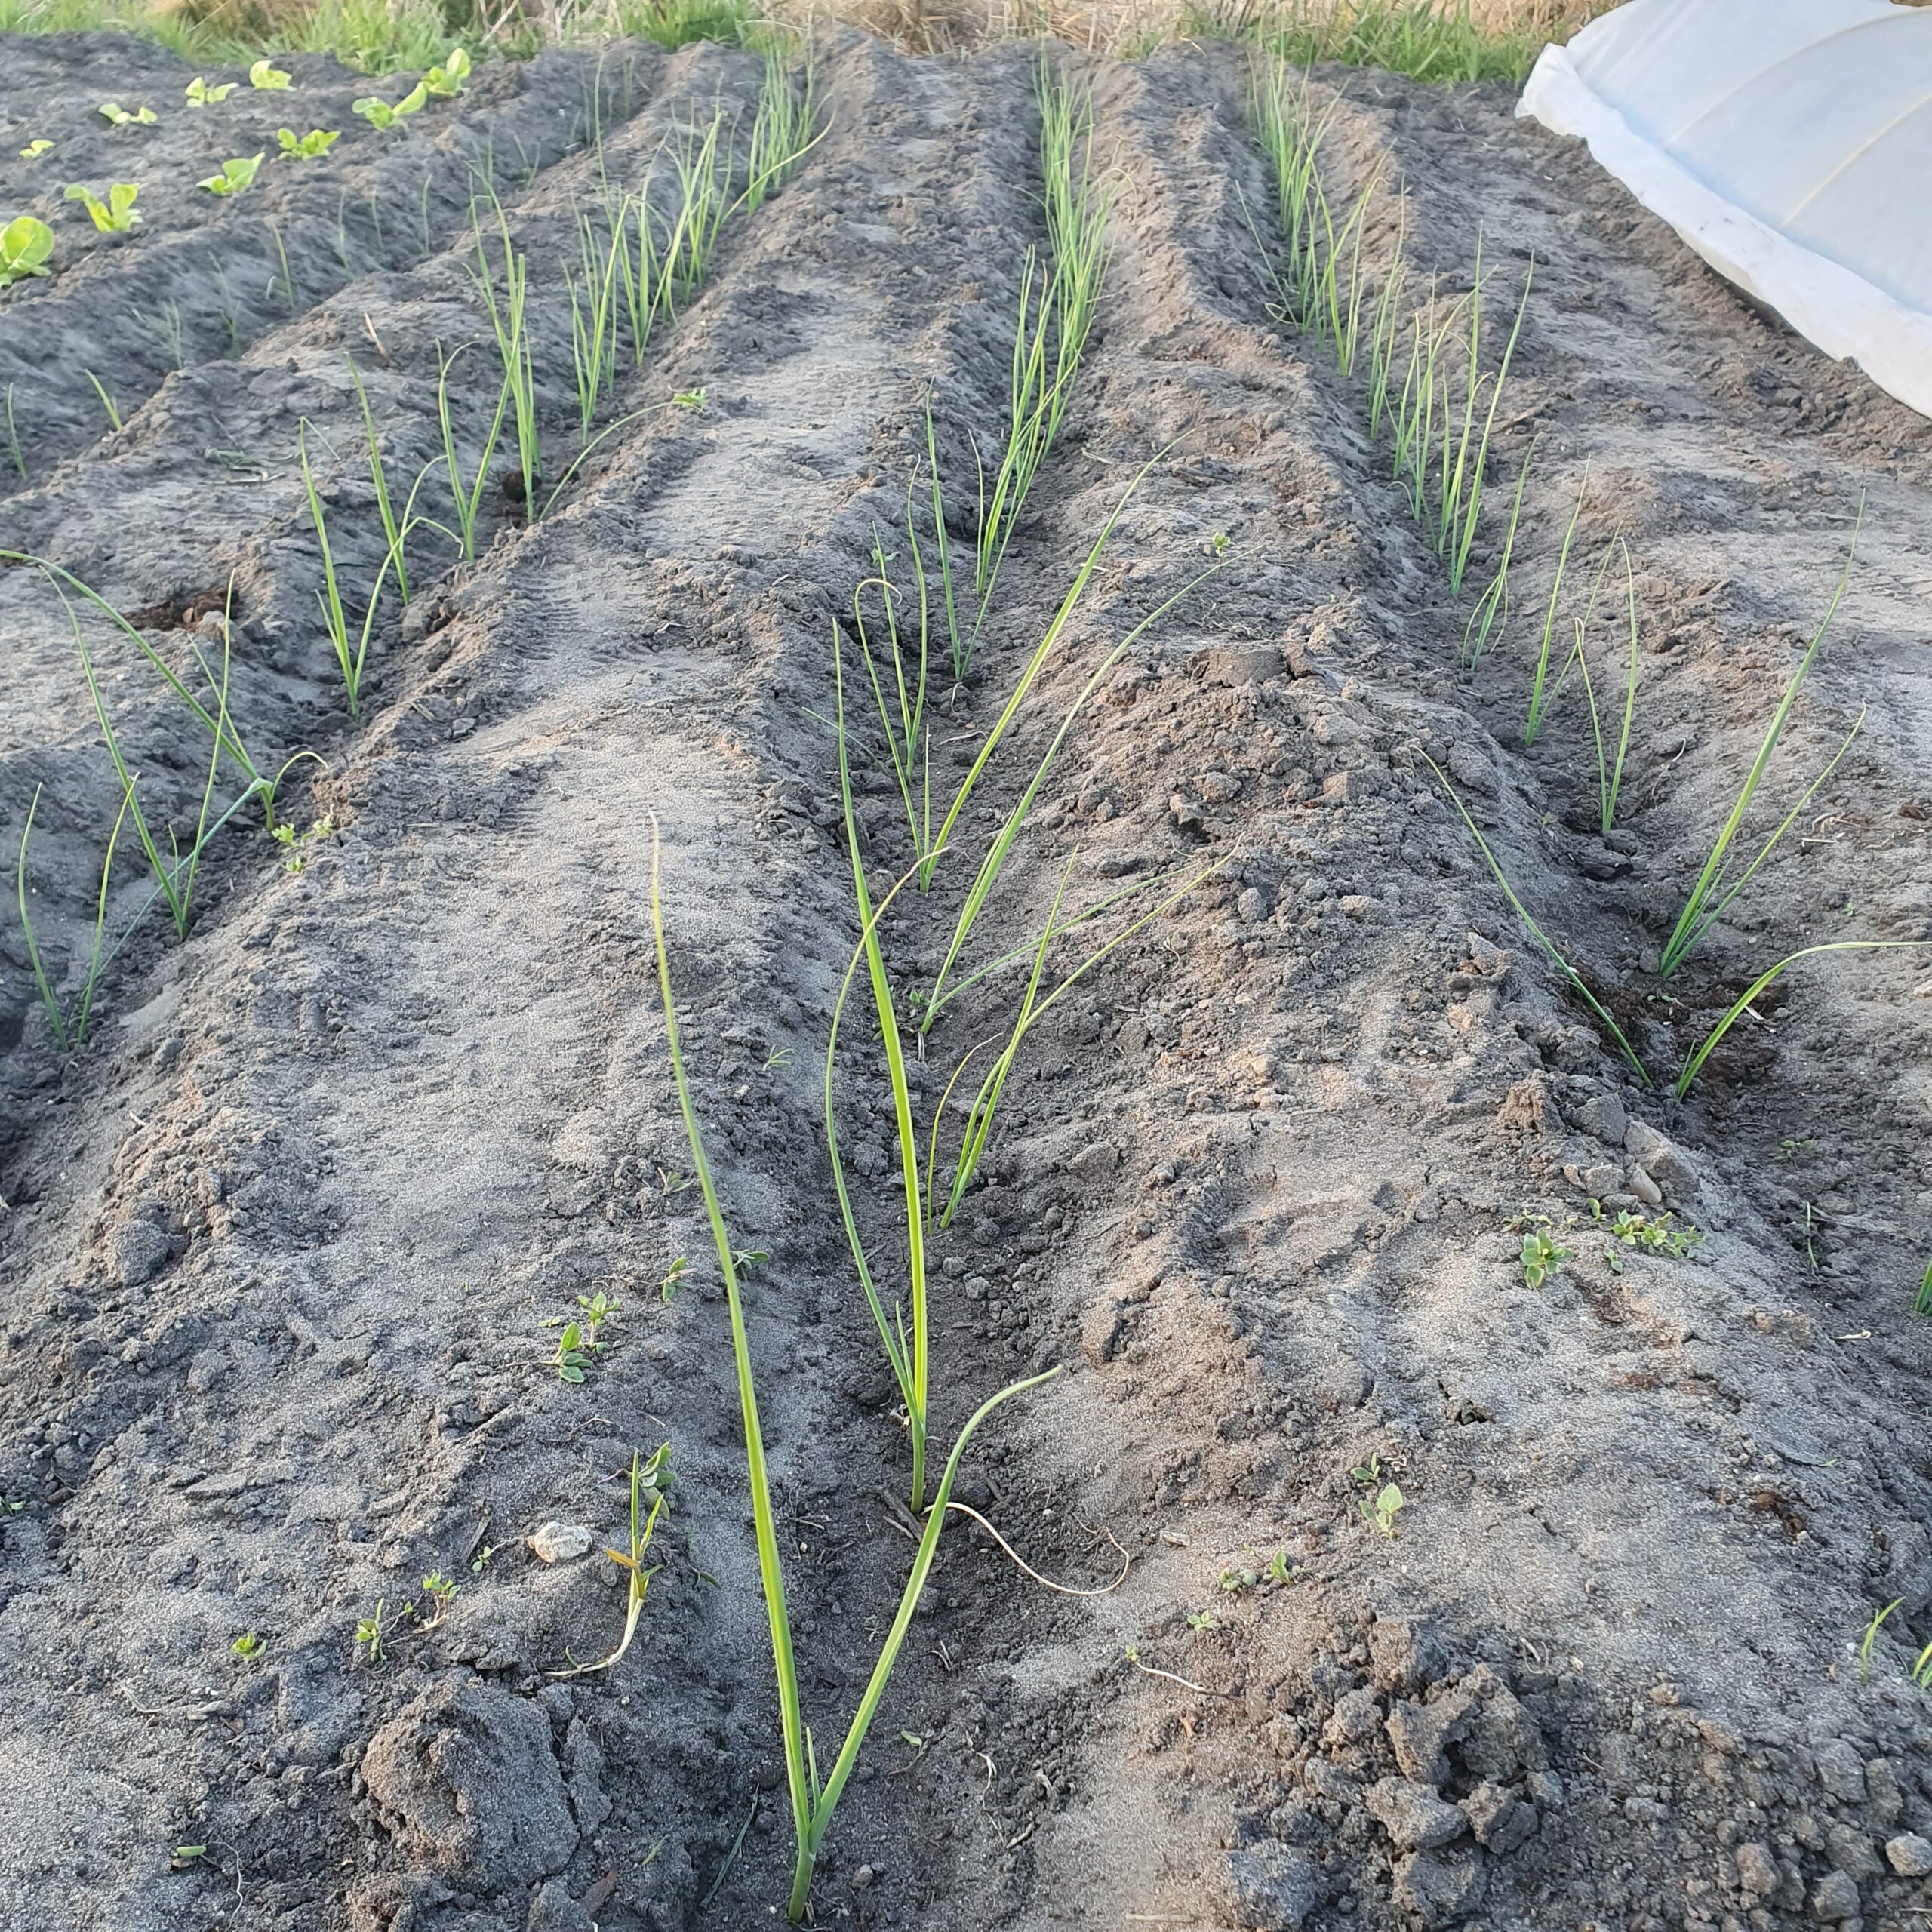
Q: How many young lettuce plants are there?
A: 10